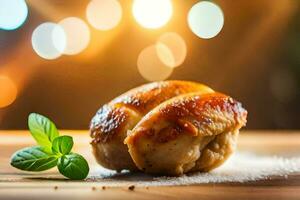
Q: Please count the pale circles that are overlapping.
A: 4